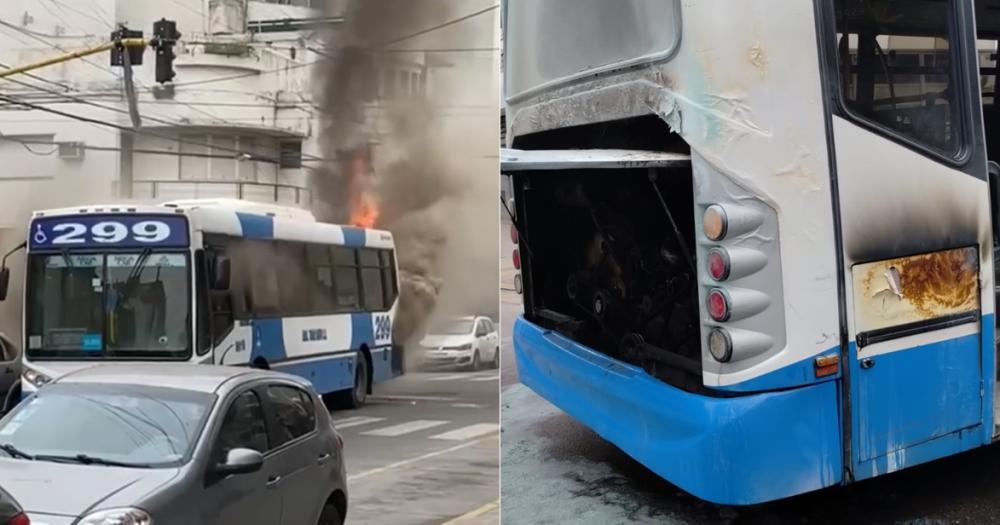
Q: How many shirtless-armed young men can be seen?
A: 0